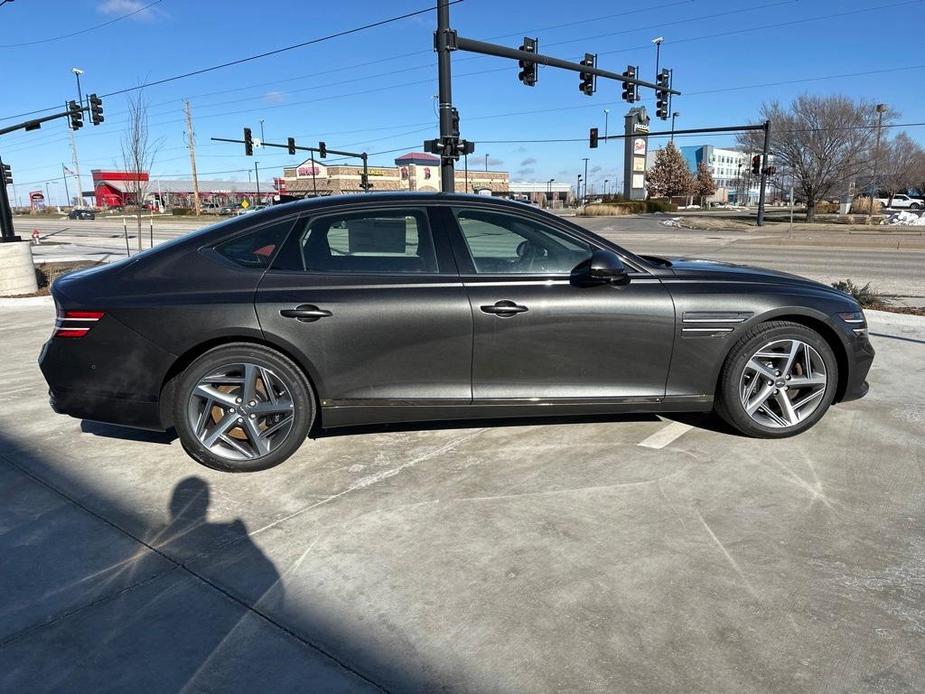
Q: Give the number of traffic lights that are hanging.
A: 10